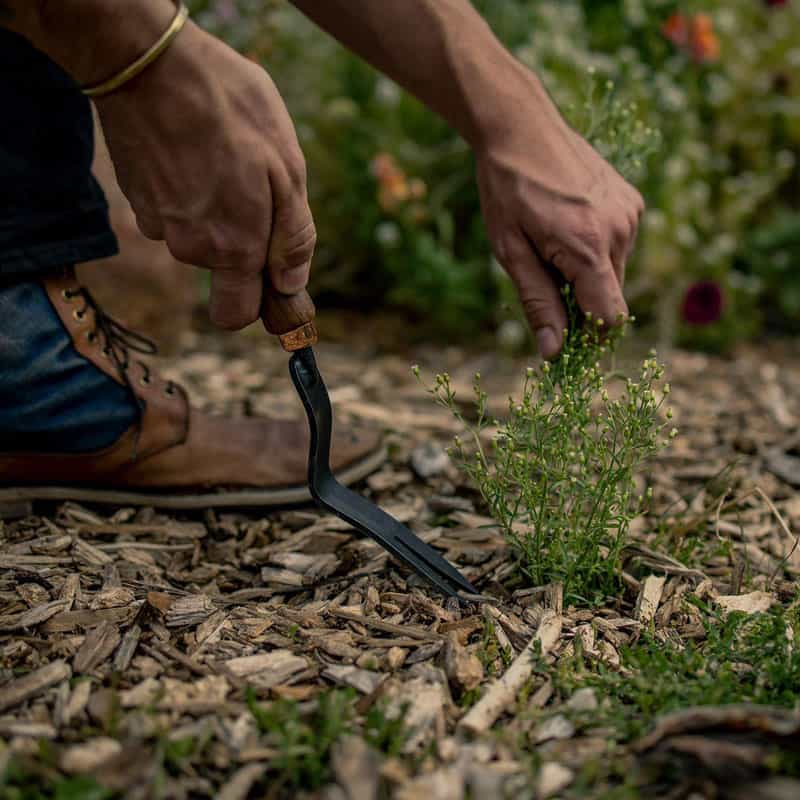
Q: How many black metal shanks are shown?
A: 1